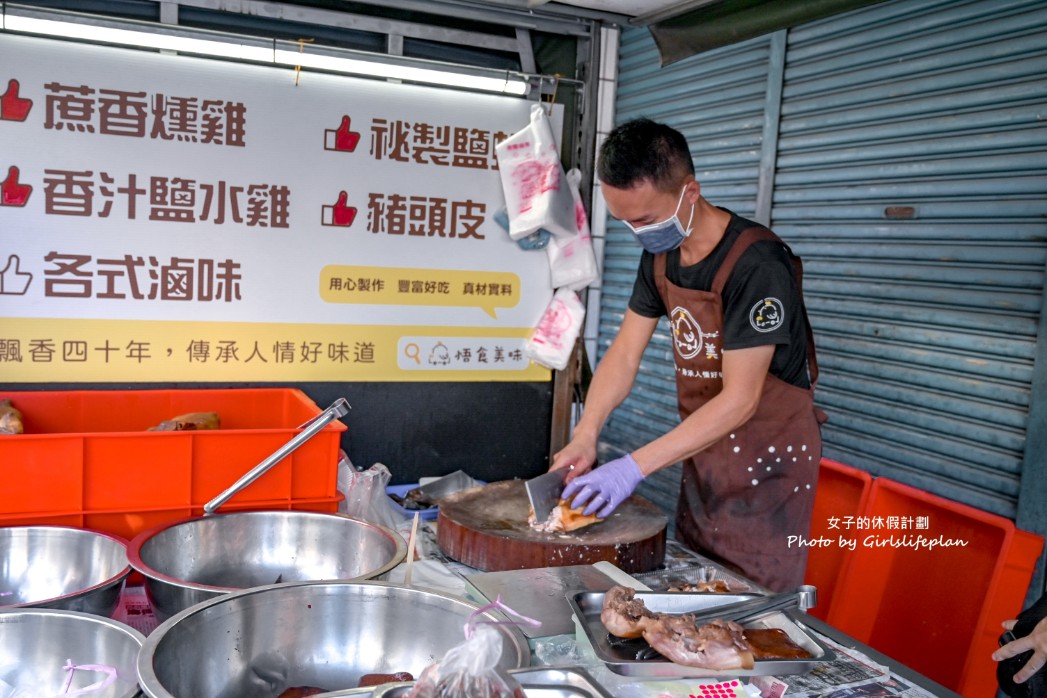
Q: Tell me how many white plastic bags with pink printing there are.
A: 3